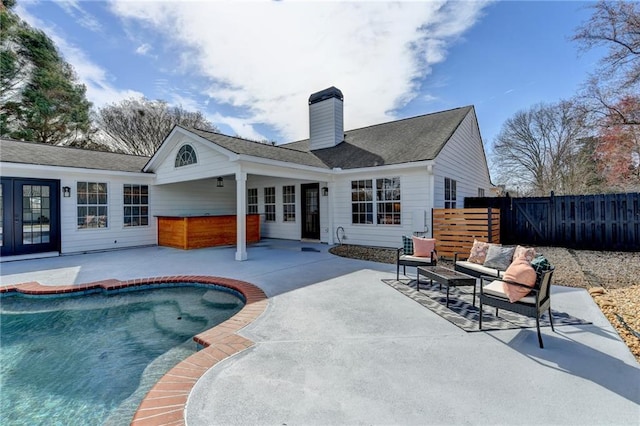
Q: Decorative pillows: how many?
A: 7